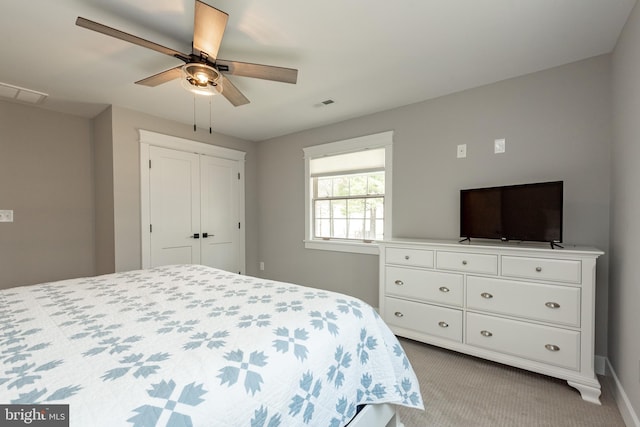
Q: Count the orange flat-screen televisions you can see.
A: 0